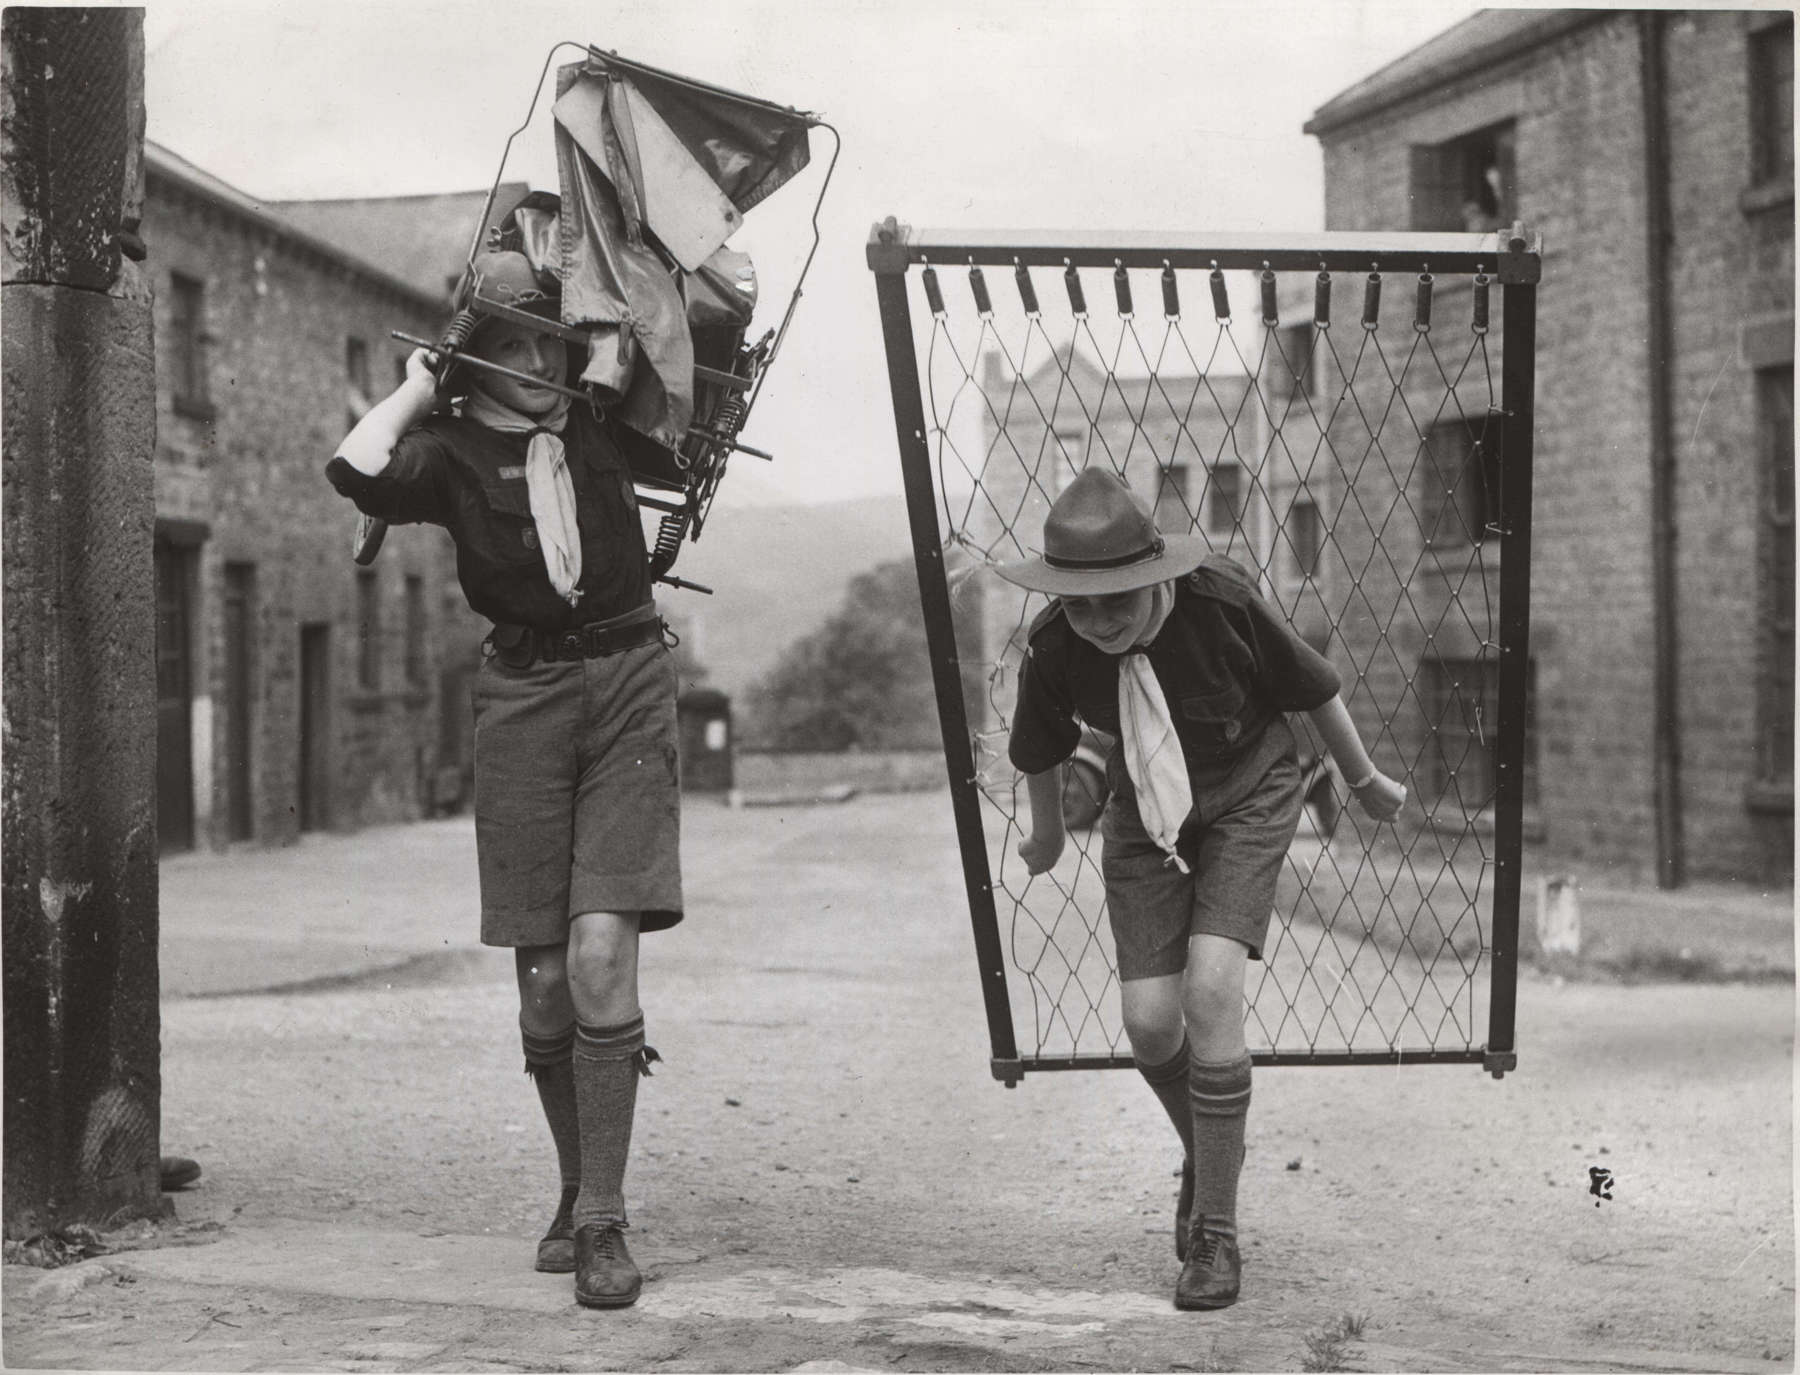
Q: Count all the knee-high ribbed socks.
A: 4